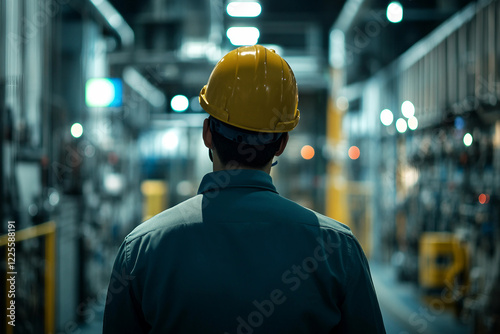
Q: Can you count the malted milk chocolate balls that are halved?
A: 0